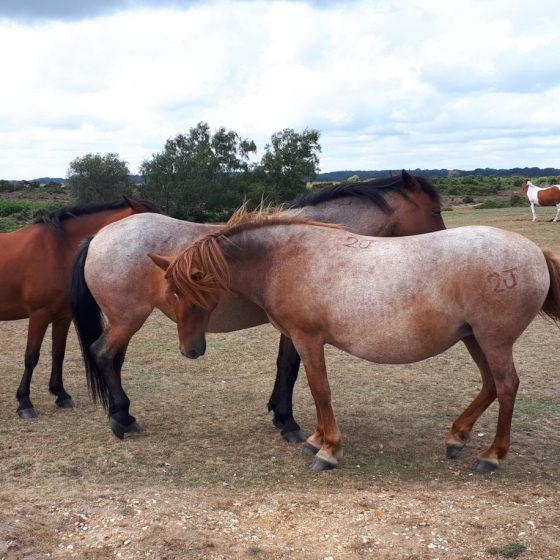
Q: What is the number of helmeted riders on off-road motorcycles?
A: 0